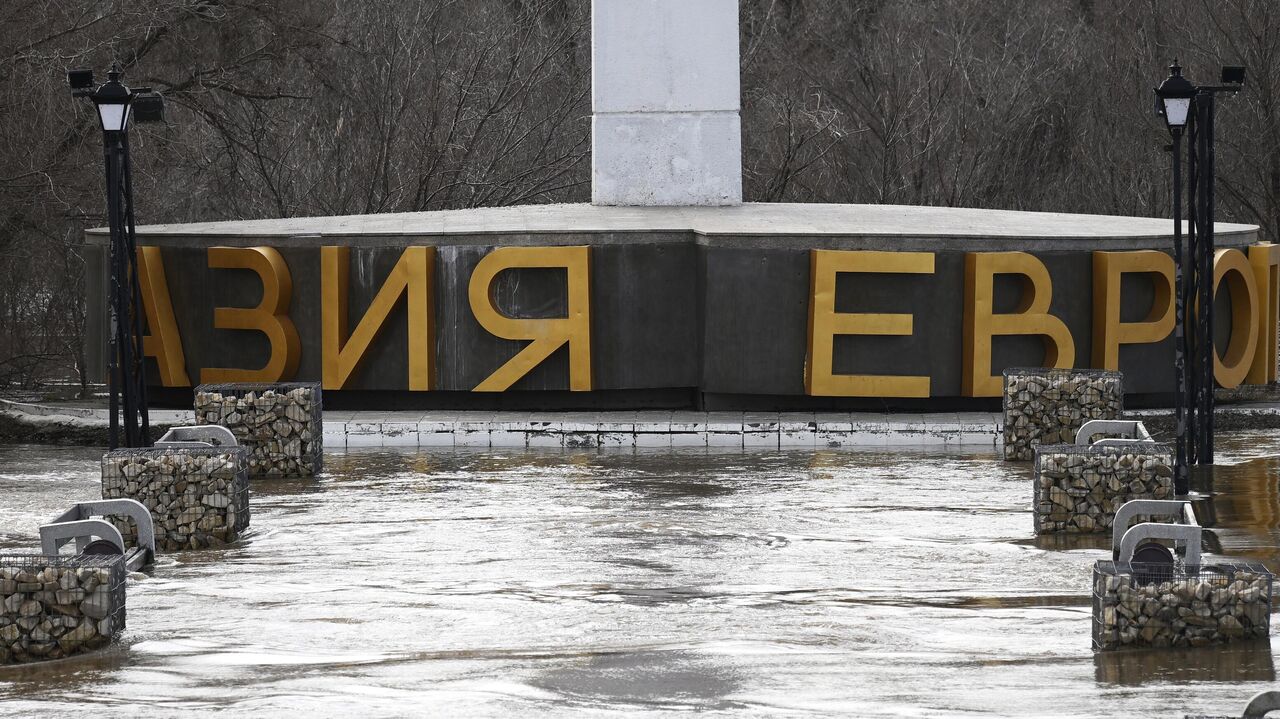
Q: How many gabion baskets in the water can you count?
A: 6